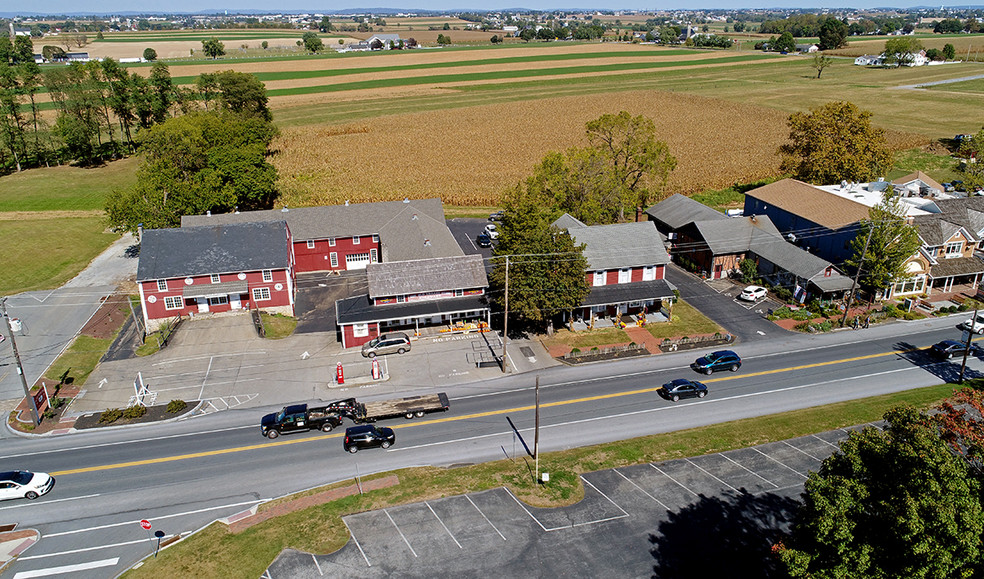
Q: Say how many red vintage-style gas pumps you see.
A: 2